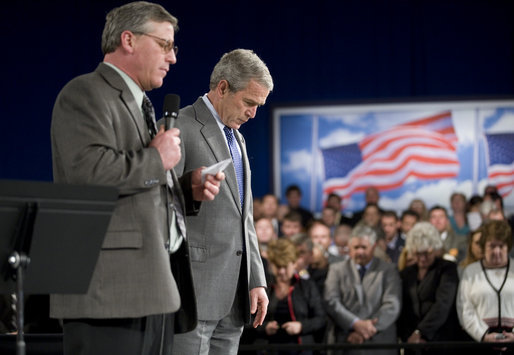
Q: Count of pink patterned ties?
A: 0